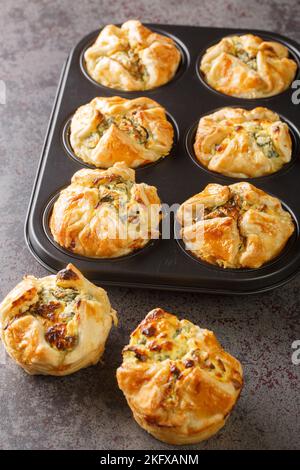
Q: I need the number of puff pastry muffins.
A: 8